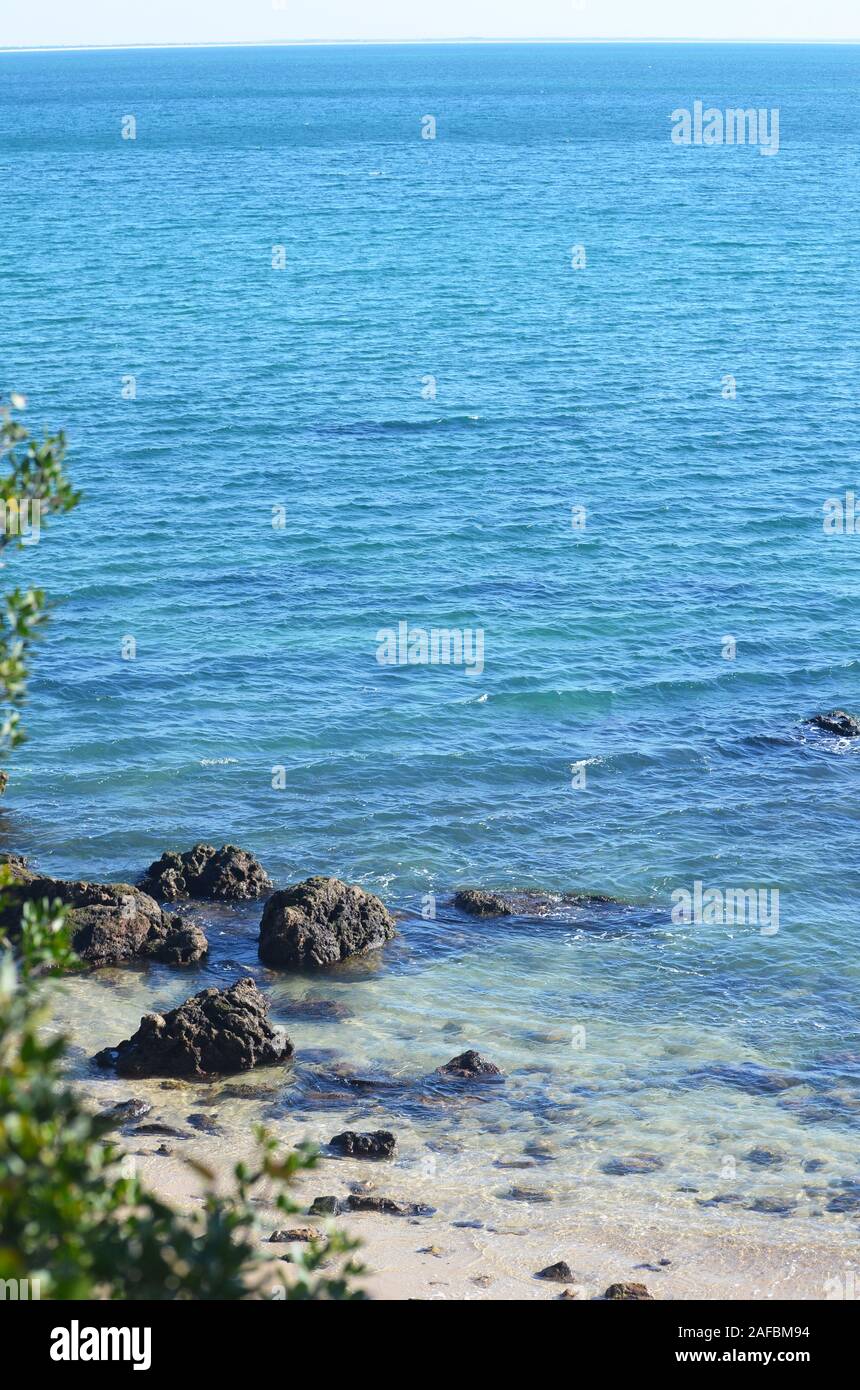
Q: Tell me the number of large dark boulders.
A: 4